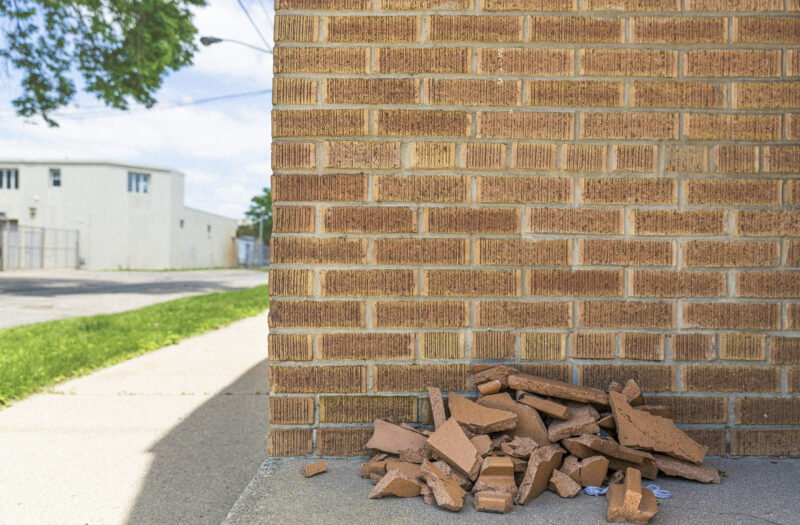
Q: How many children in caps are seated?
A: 0